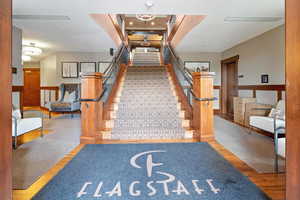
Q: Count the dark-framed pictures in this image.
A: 5